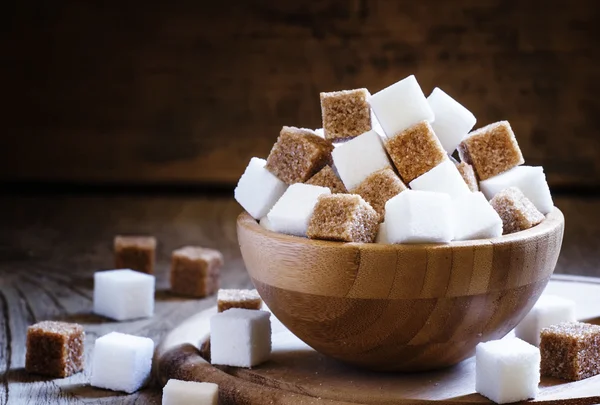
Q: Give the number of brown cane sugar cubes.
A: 14